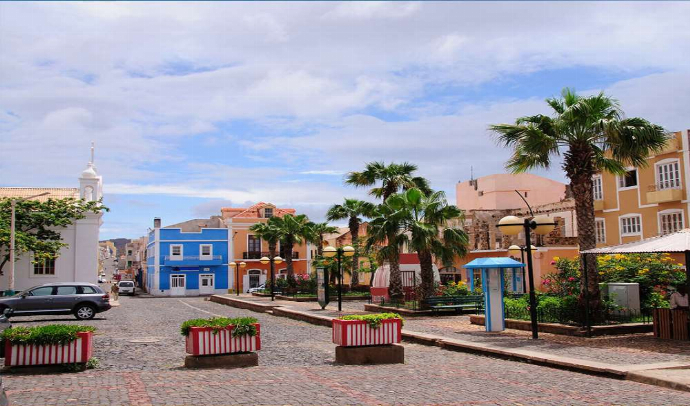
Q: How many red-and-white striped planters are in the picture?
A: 3